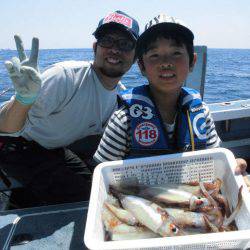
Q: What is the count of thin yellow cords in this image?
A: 1